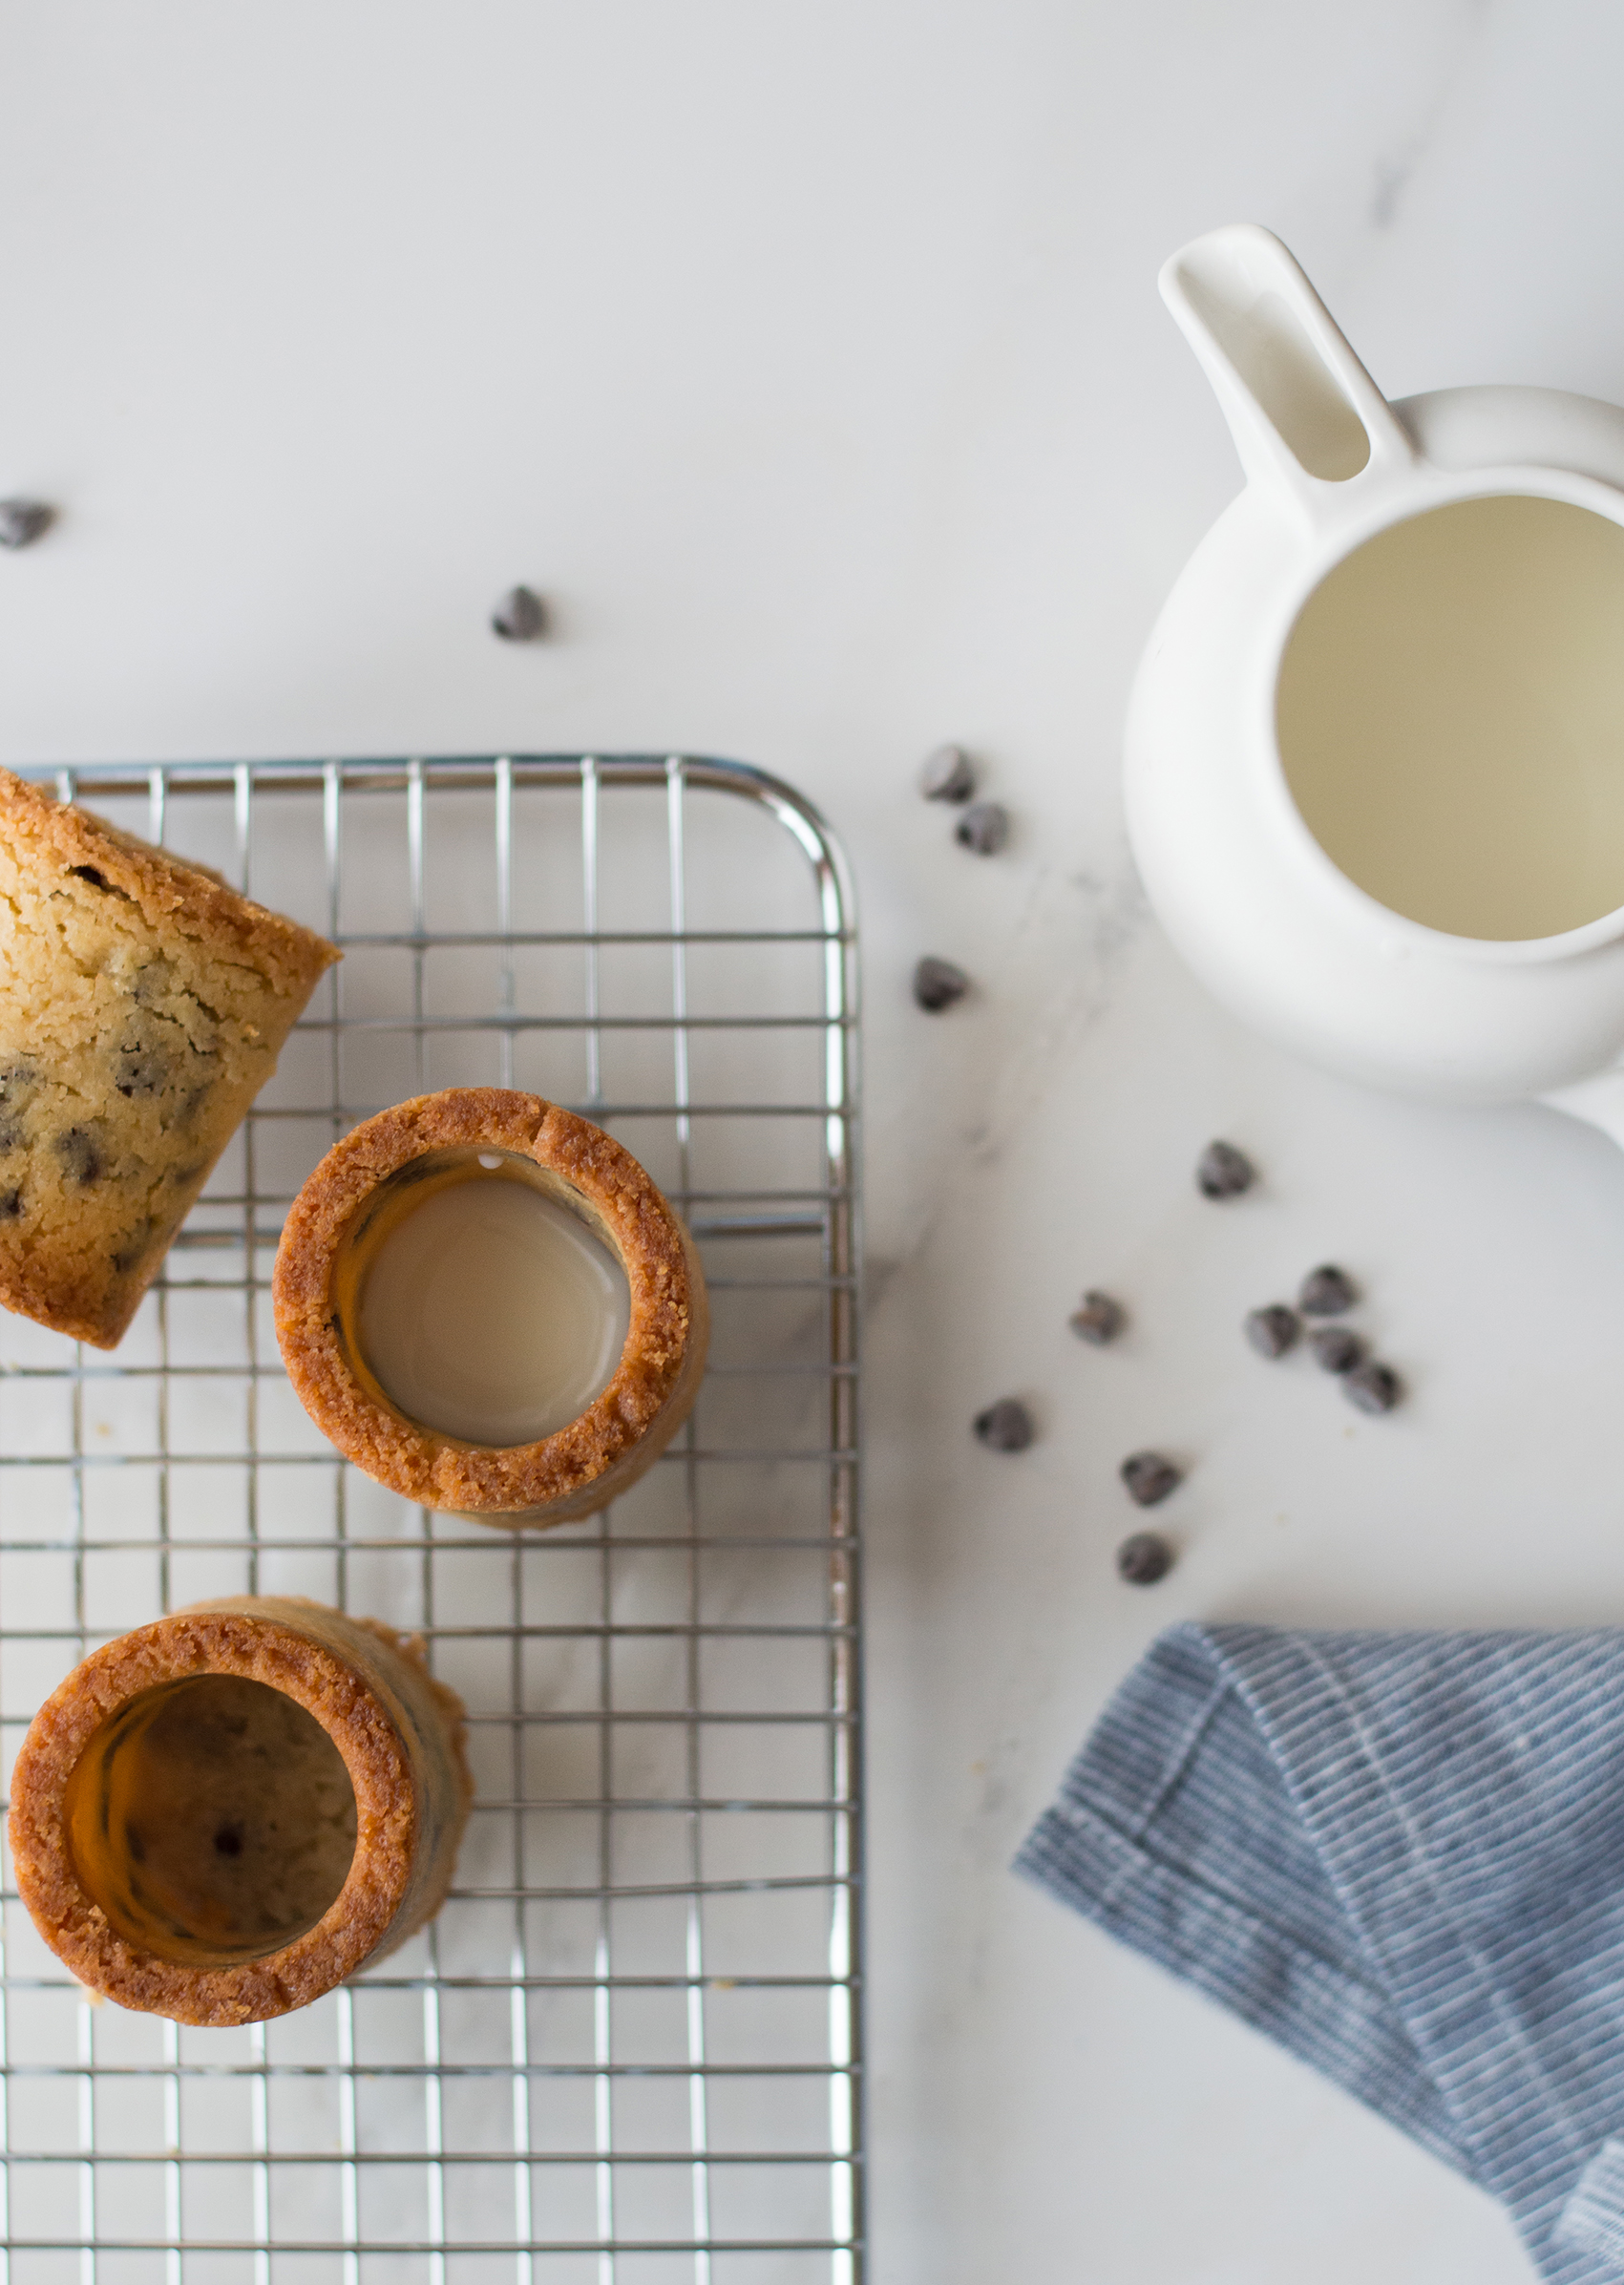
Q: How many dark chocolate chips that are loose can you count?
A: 14